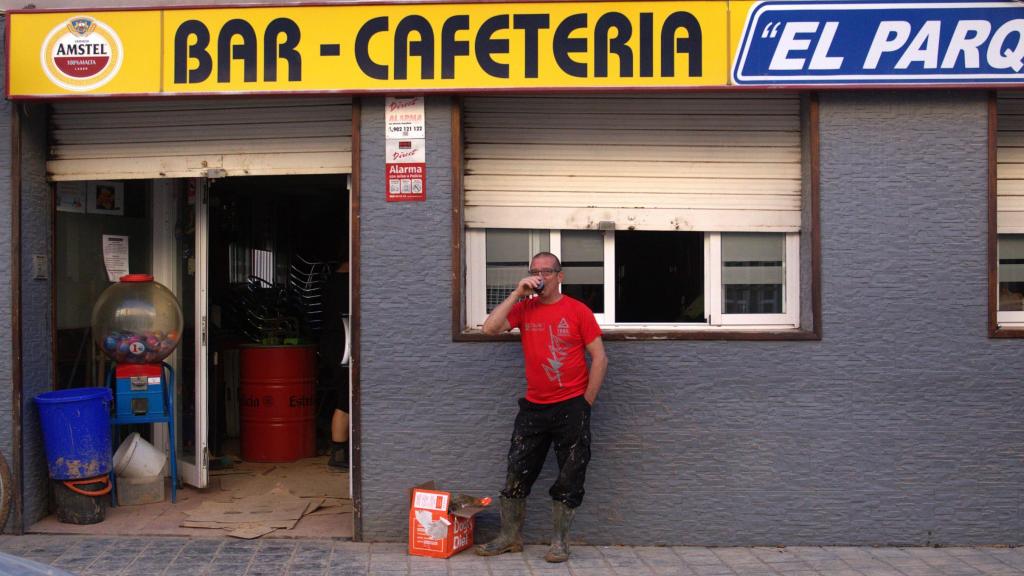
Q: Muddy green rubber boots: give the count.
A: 2